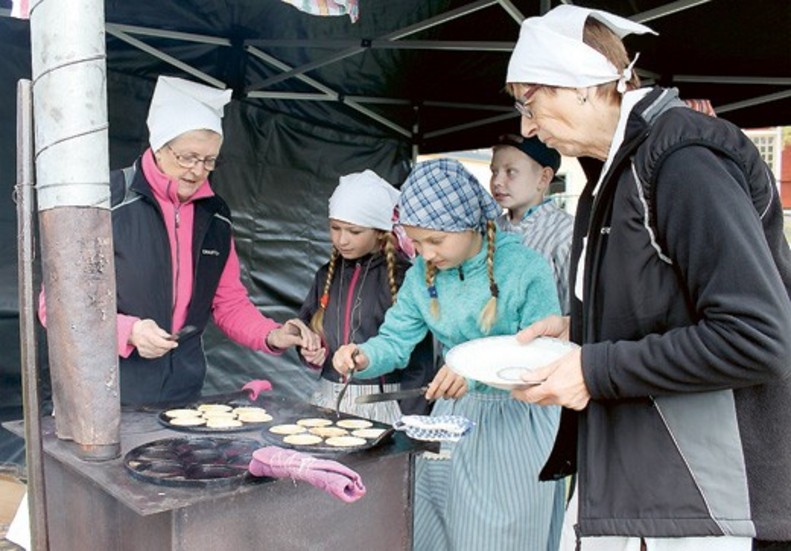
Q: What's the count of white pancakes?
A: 14